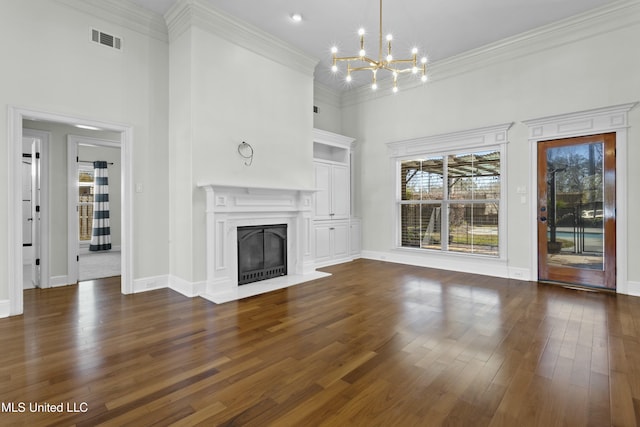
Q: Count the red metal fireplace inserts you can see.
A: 0